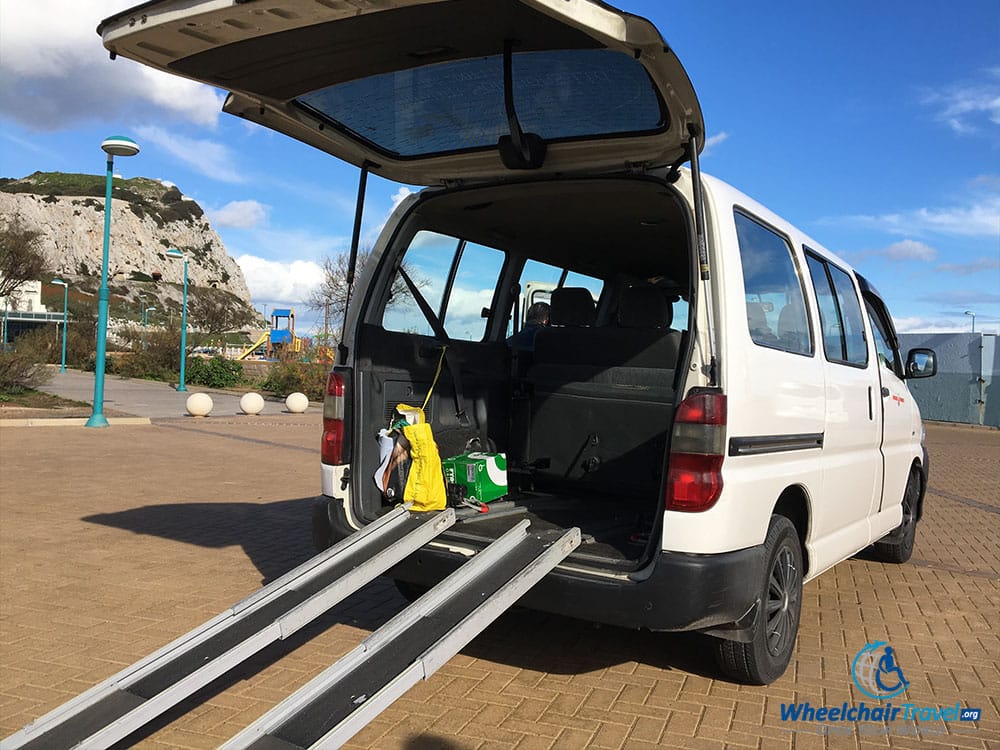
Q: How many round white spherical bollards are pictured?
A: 3